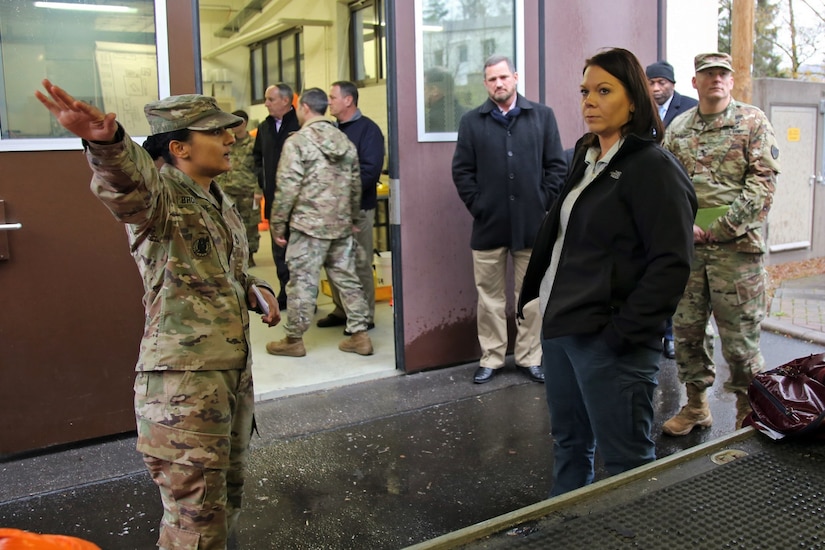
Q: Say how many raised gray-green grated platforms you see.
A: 1